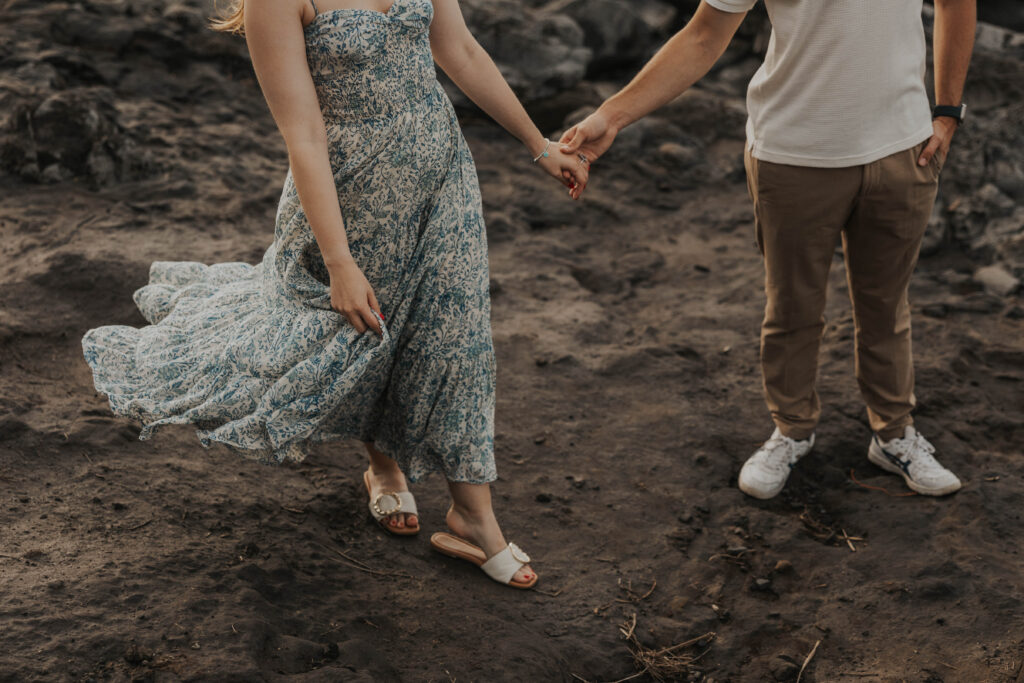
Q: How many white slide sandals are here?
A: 2